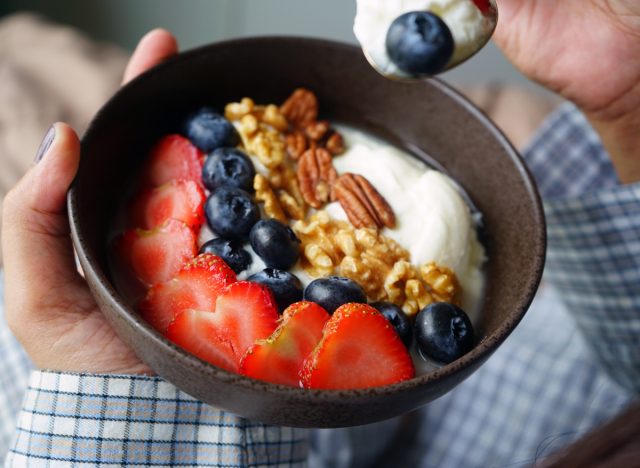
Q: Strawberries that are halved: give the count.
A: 7